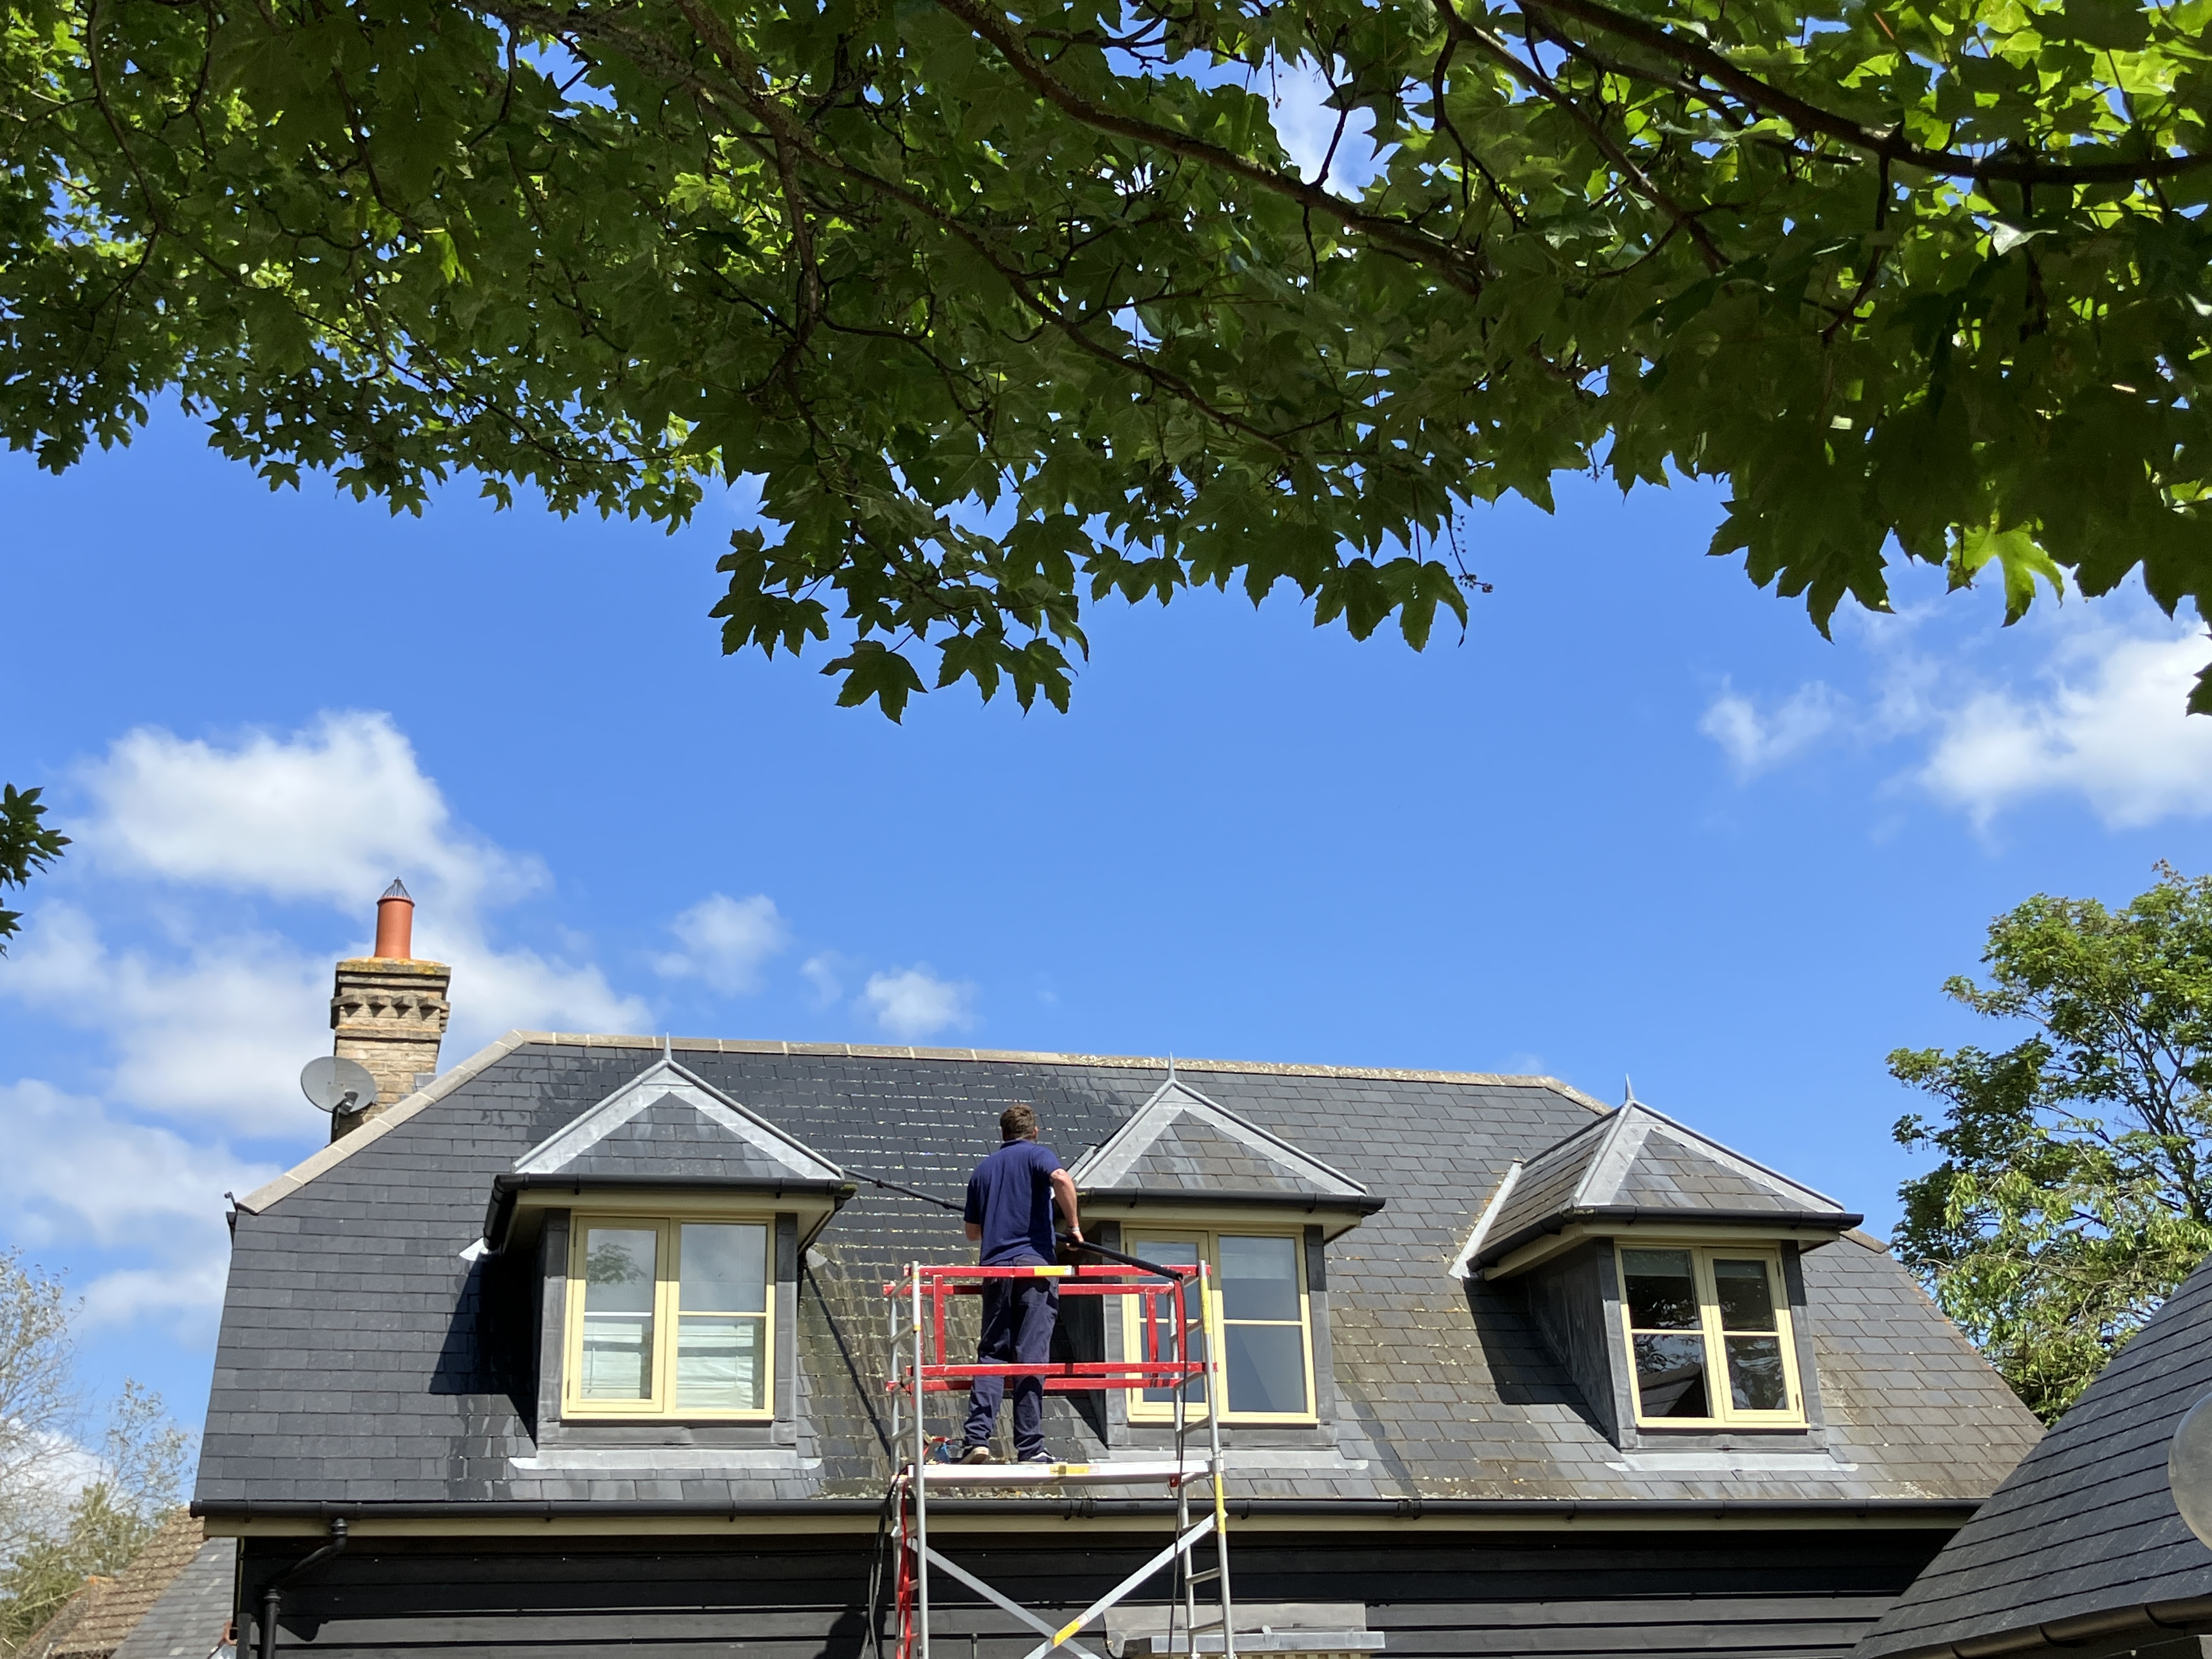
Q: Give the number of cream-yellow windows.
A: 3